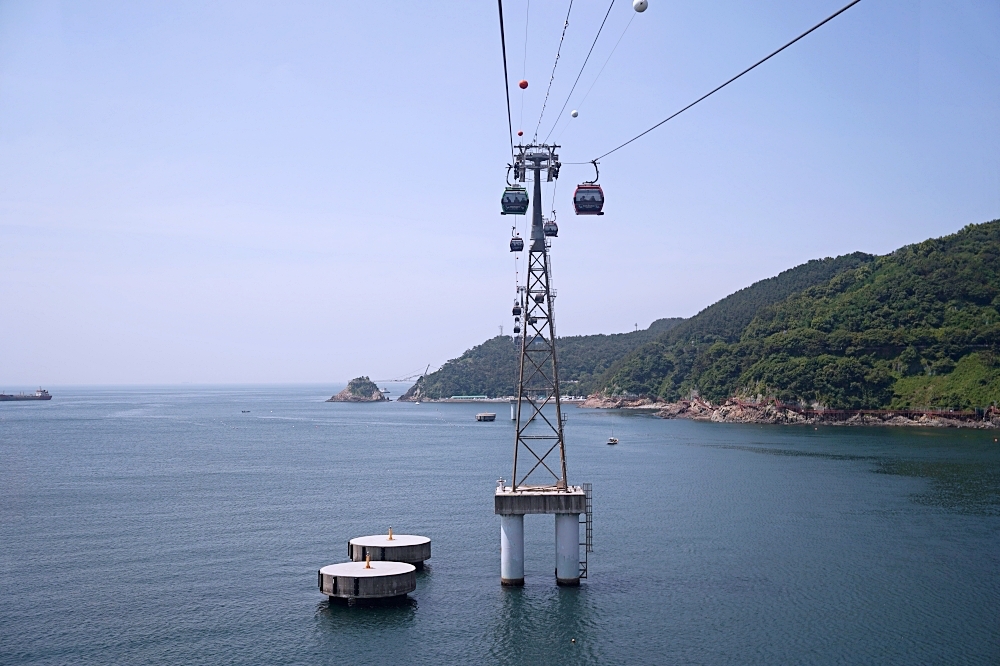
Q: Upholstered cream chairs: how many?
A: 0